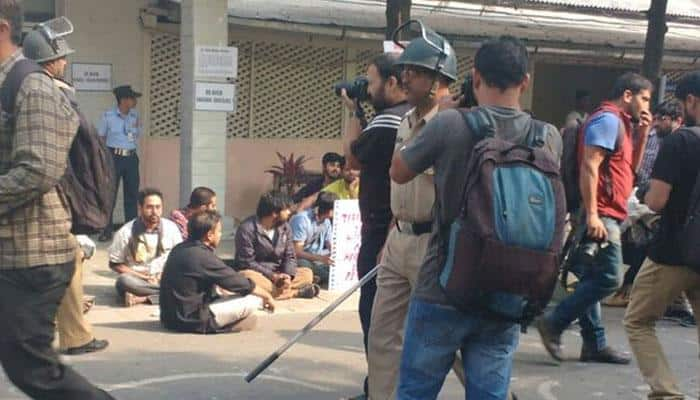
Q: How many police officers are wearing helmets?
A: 2